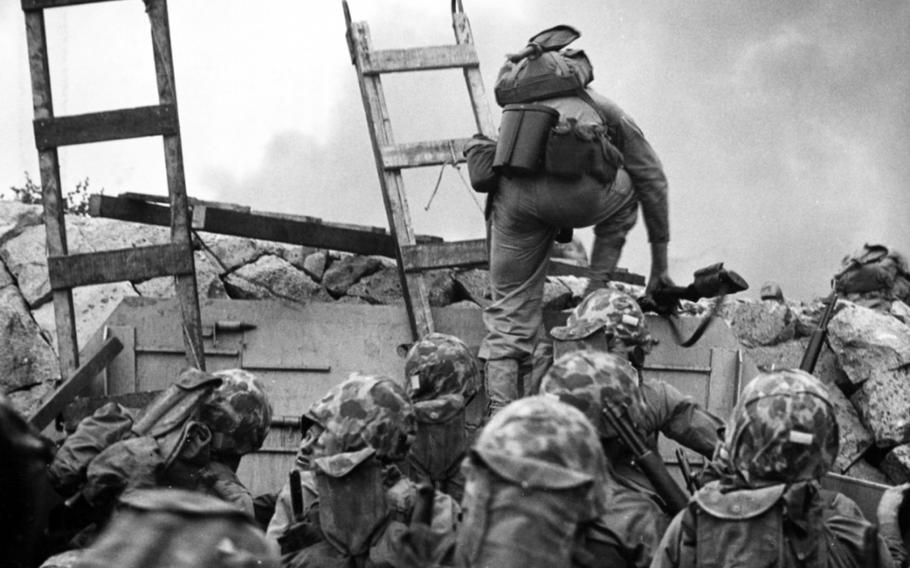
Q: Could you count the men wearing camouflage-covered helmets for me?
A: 7